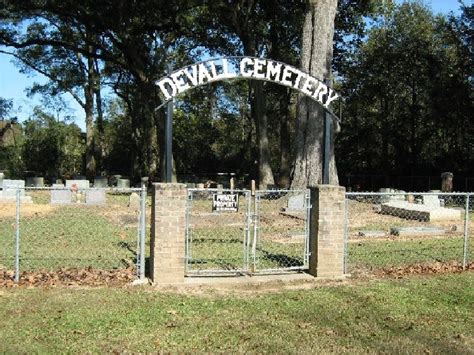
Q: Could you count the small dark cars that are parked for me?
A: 0